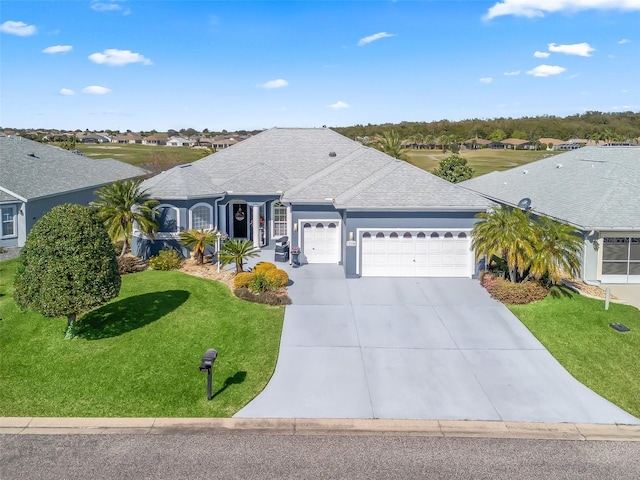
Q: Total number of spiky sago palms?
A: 2